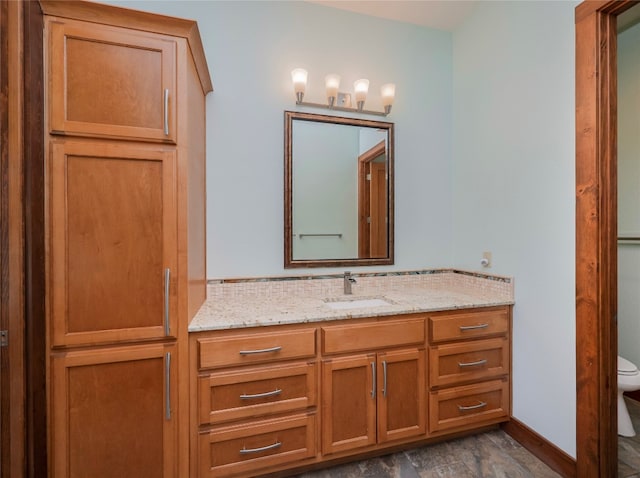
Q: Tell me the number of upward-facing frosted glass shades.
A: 4